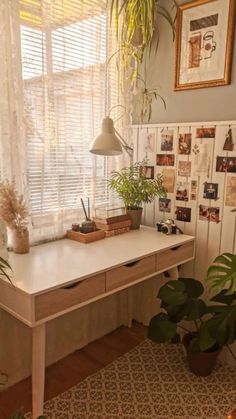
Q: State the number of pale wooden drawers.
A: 3